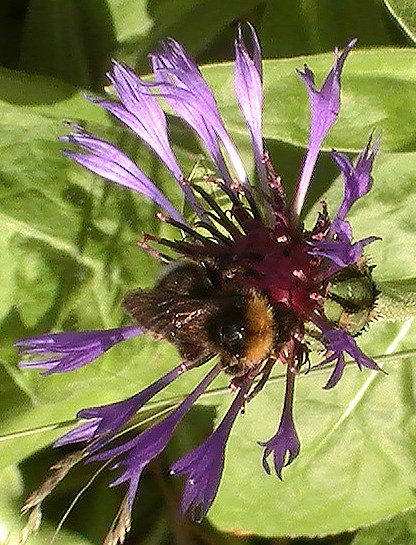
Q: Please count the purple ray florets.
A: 14